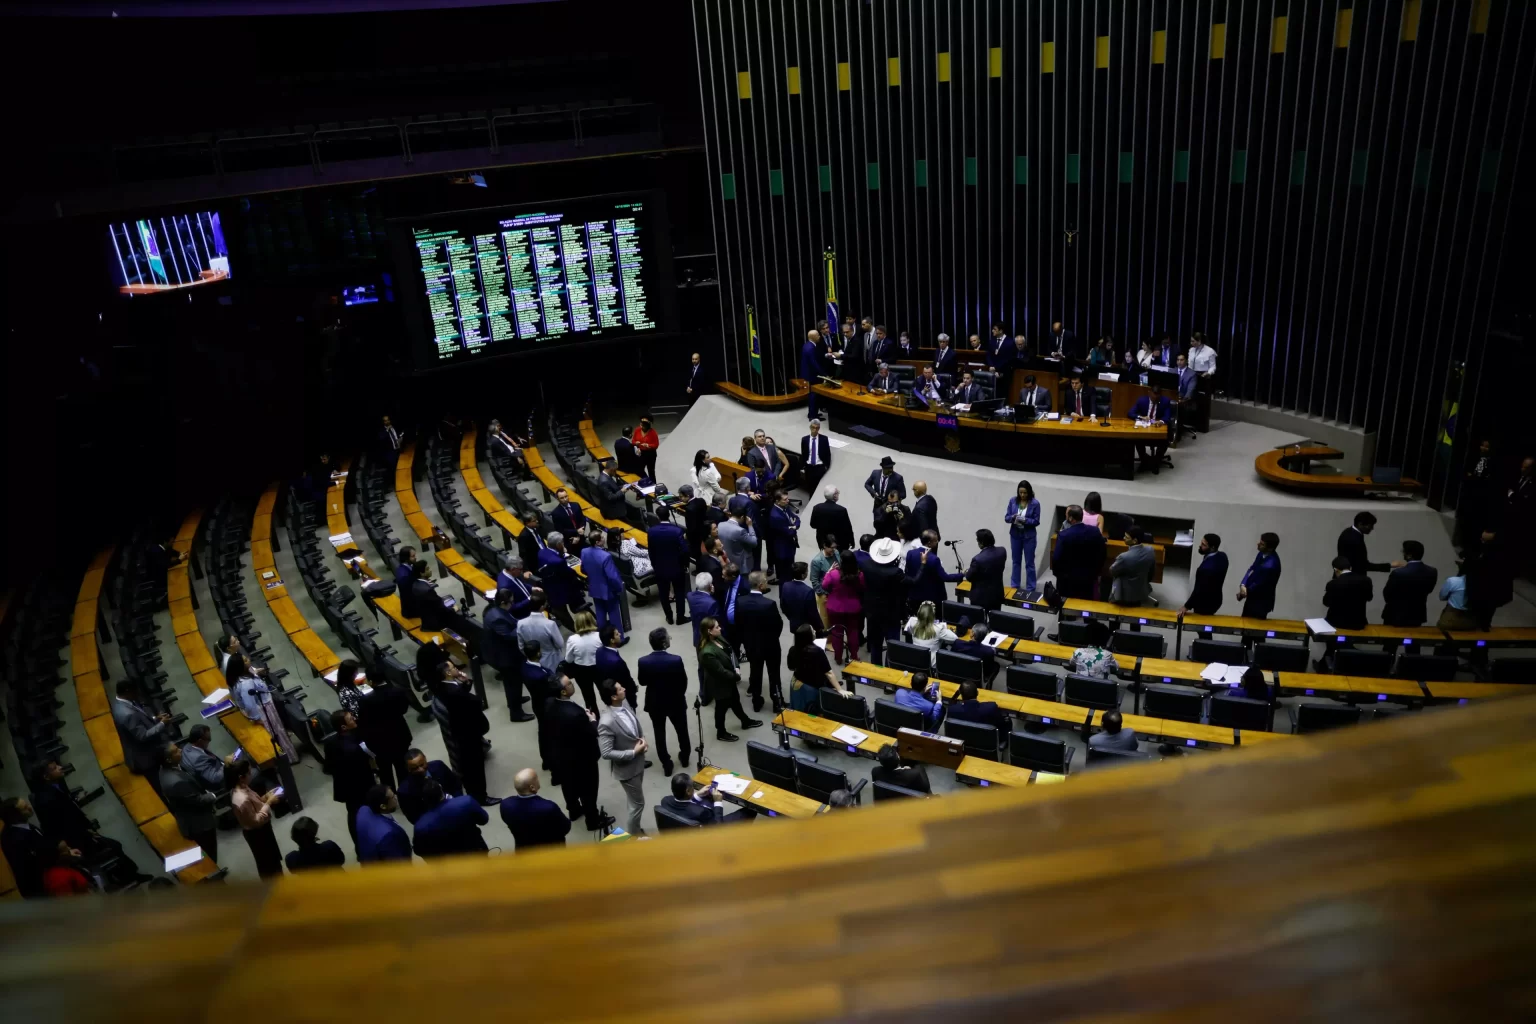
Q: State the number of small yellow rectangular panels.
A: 14